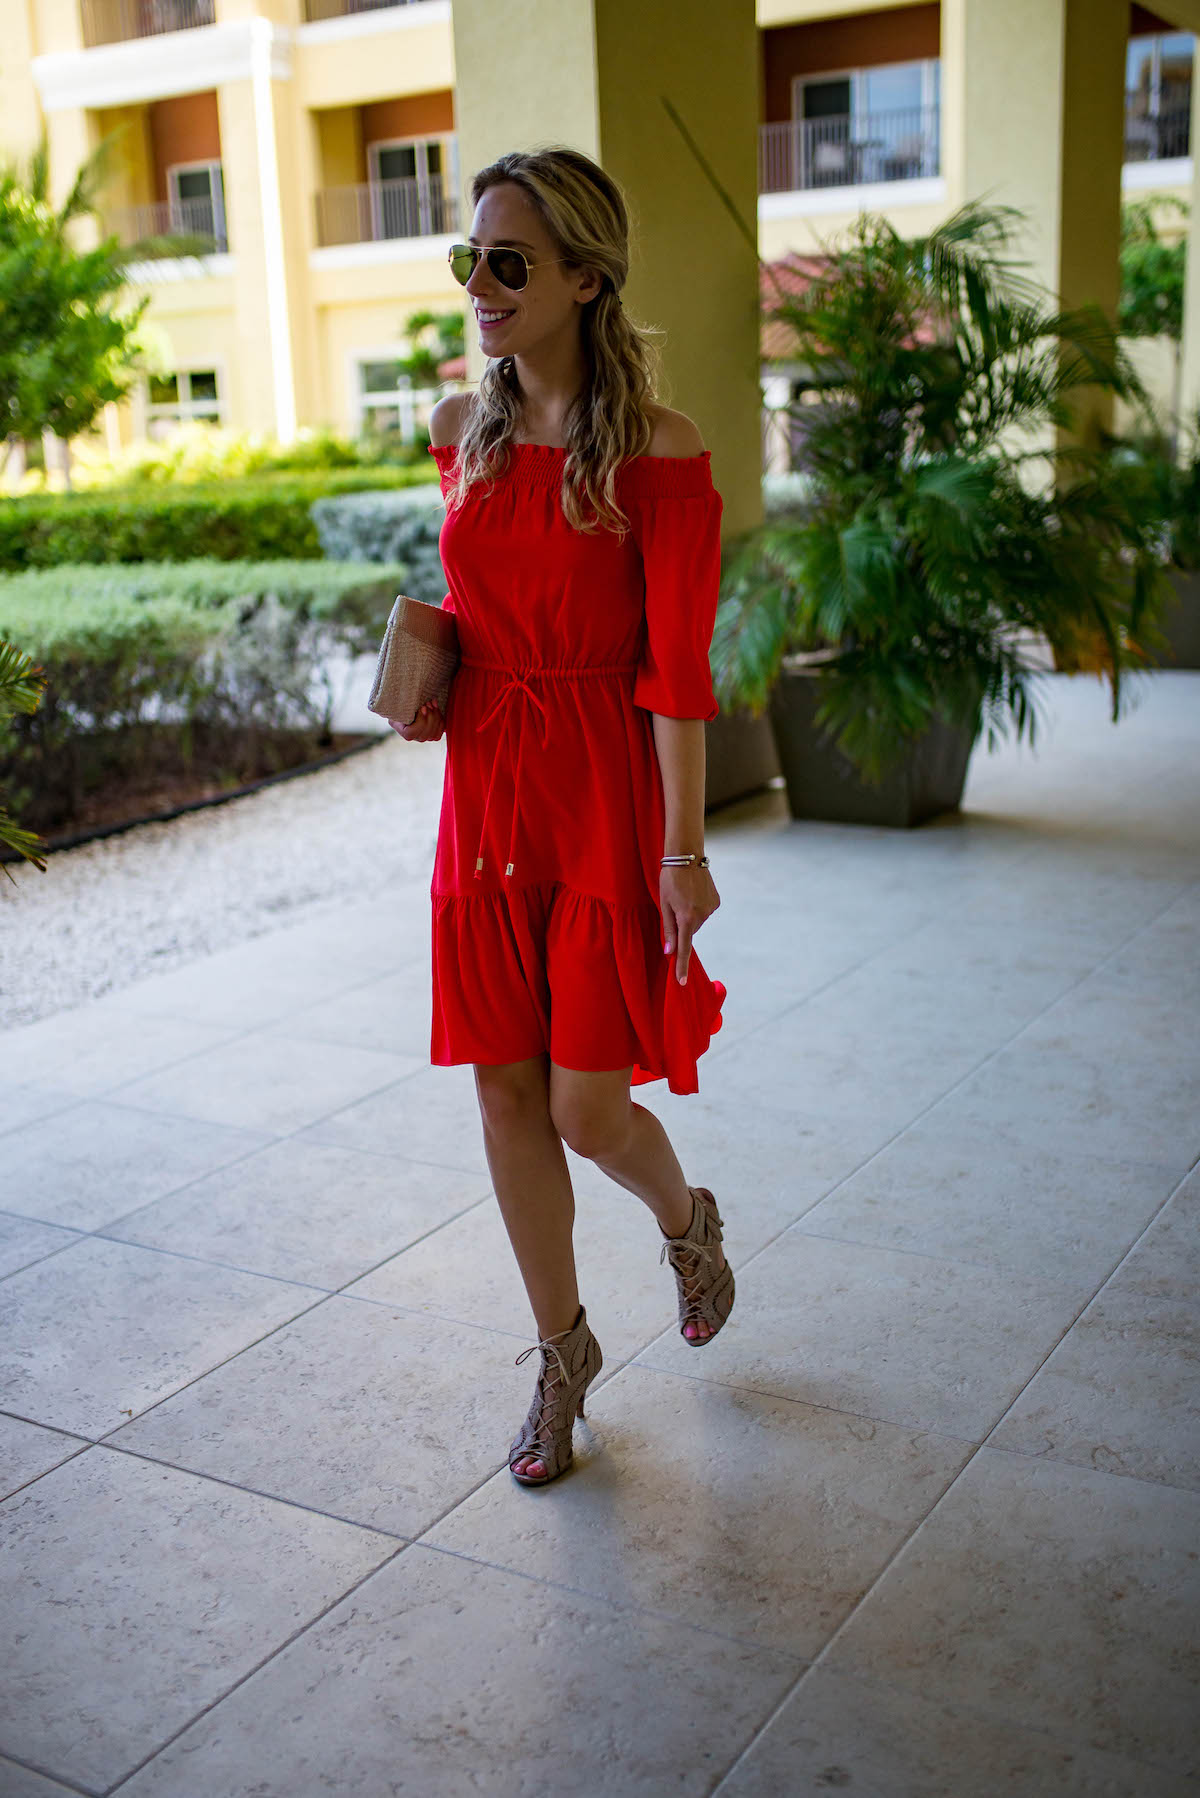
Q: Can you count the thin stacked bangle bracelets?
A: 2